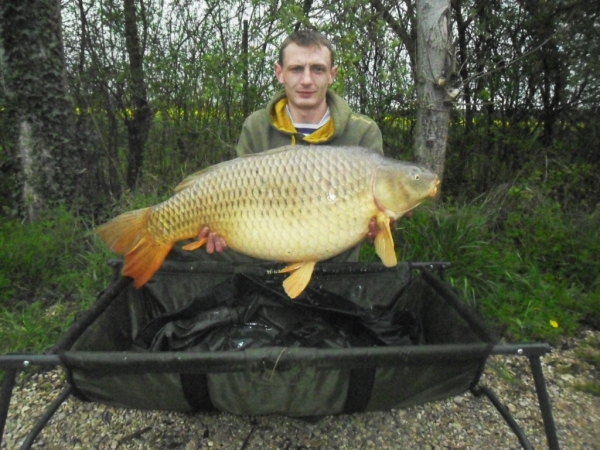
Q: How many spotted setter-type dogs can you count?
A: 0